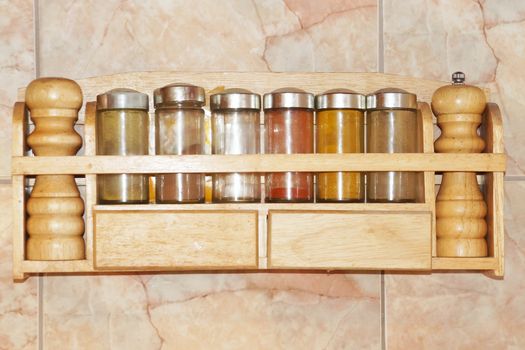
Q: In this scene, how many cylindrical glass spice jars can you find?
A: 6